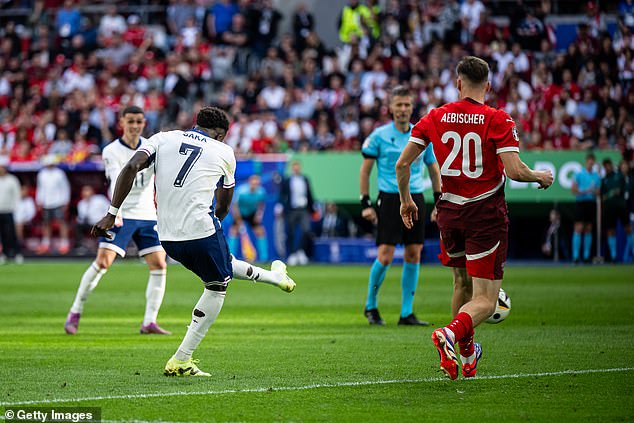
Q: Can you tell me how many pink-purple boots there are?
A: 2